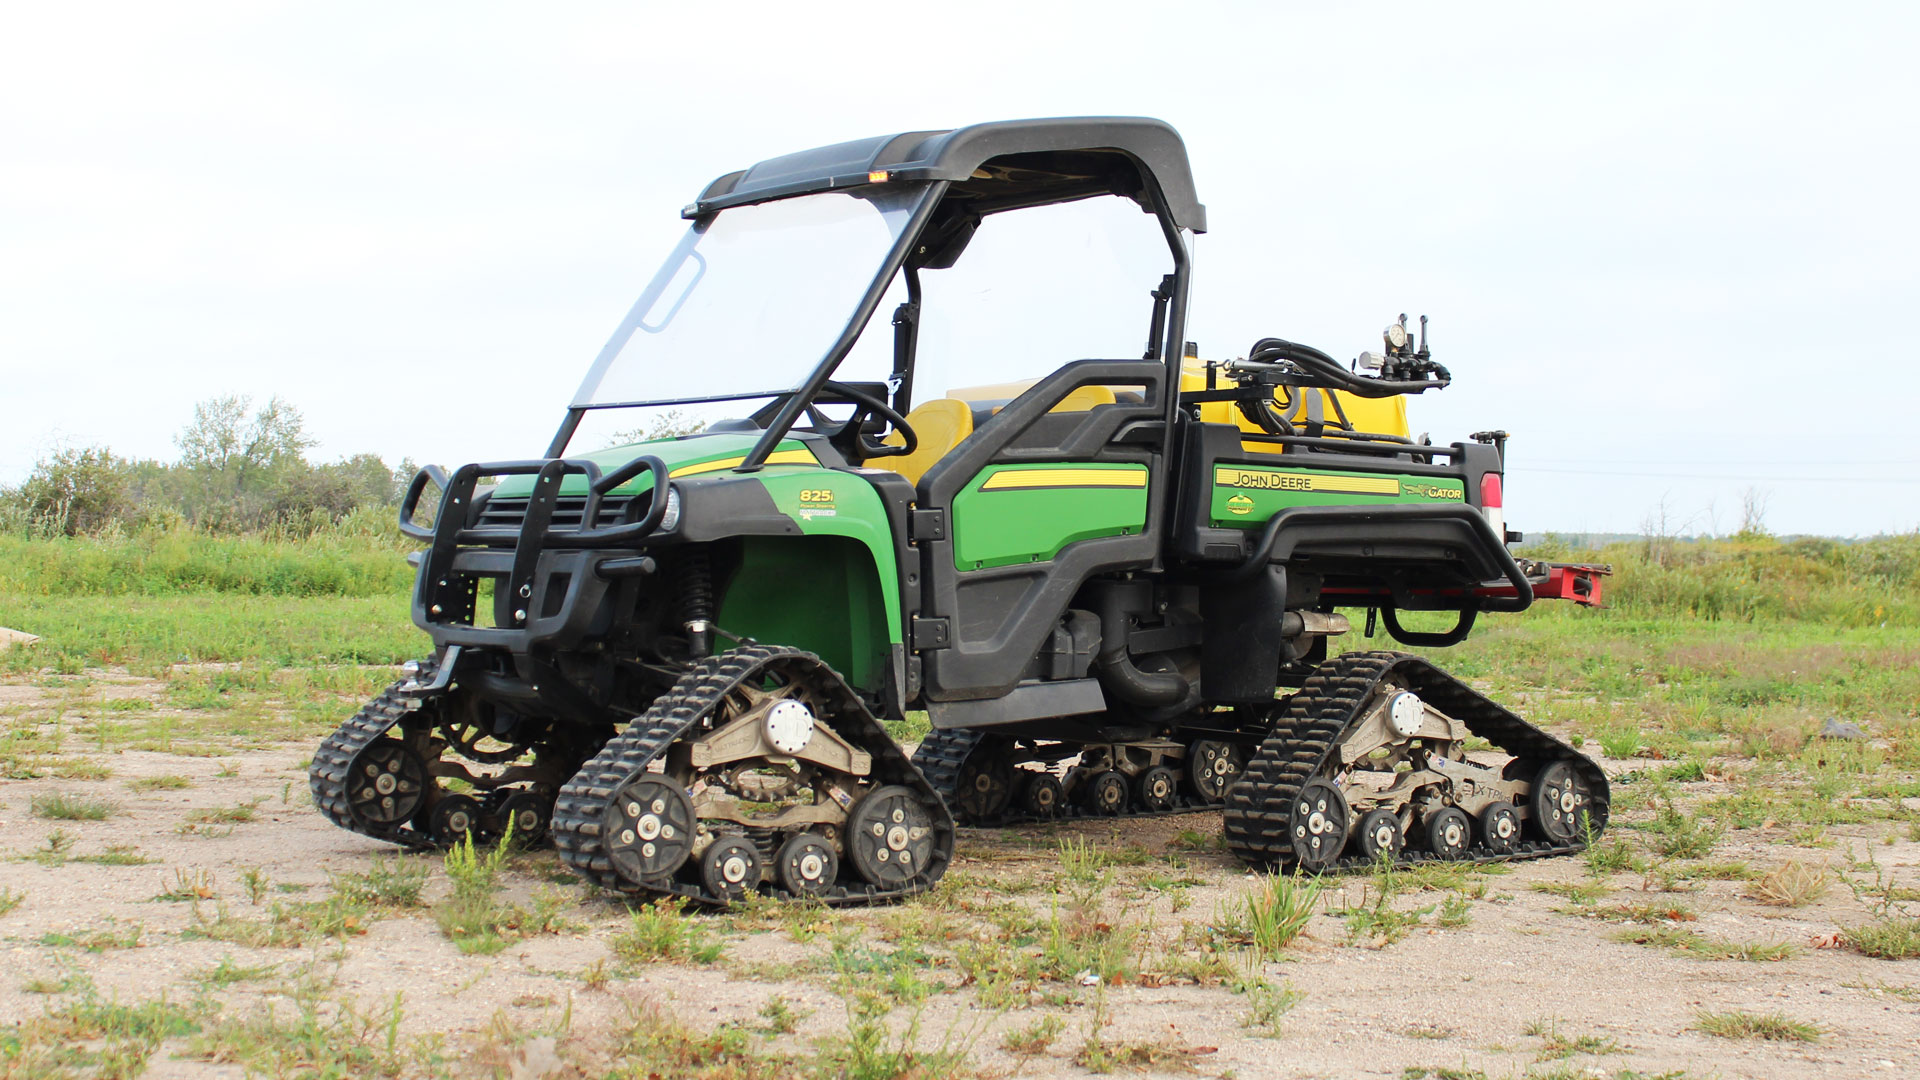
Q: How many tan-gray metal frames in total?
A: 4